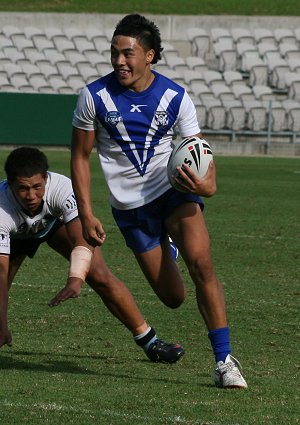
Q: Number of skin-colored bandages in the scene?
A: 1